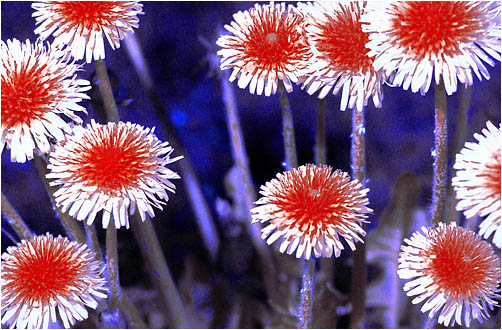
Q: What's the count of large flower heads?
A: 10